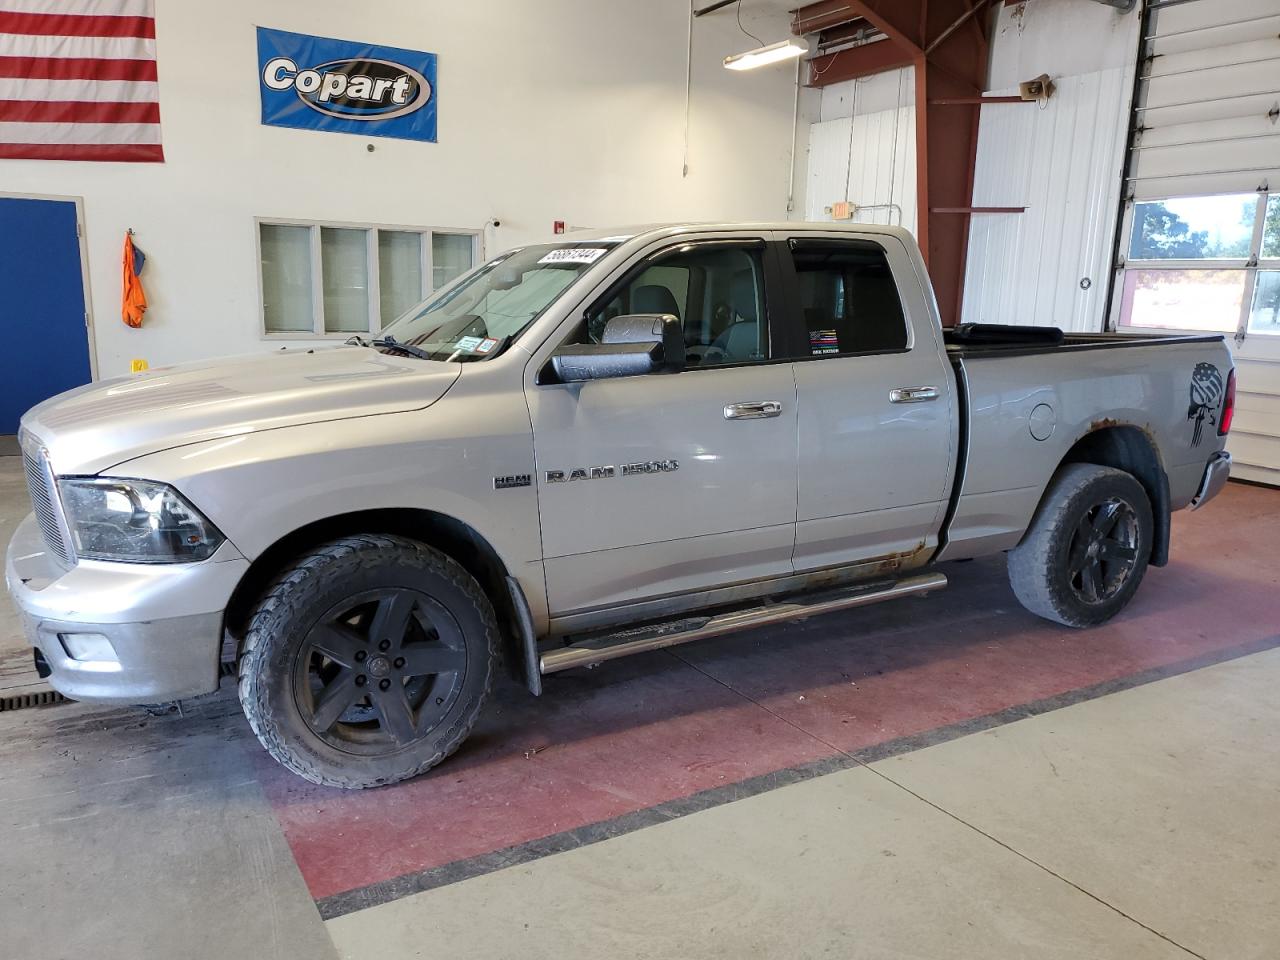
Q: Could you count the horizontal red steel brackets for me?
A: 2